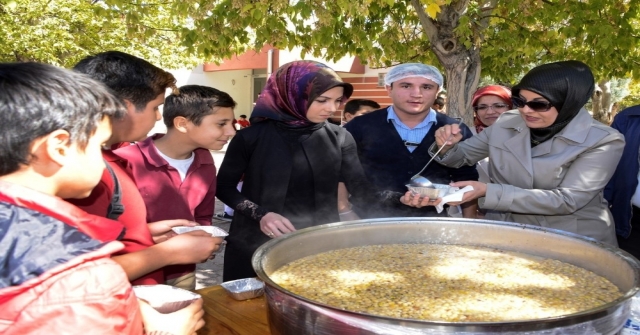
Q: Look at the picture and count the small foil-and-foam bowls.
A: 4